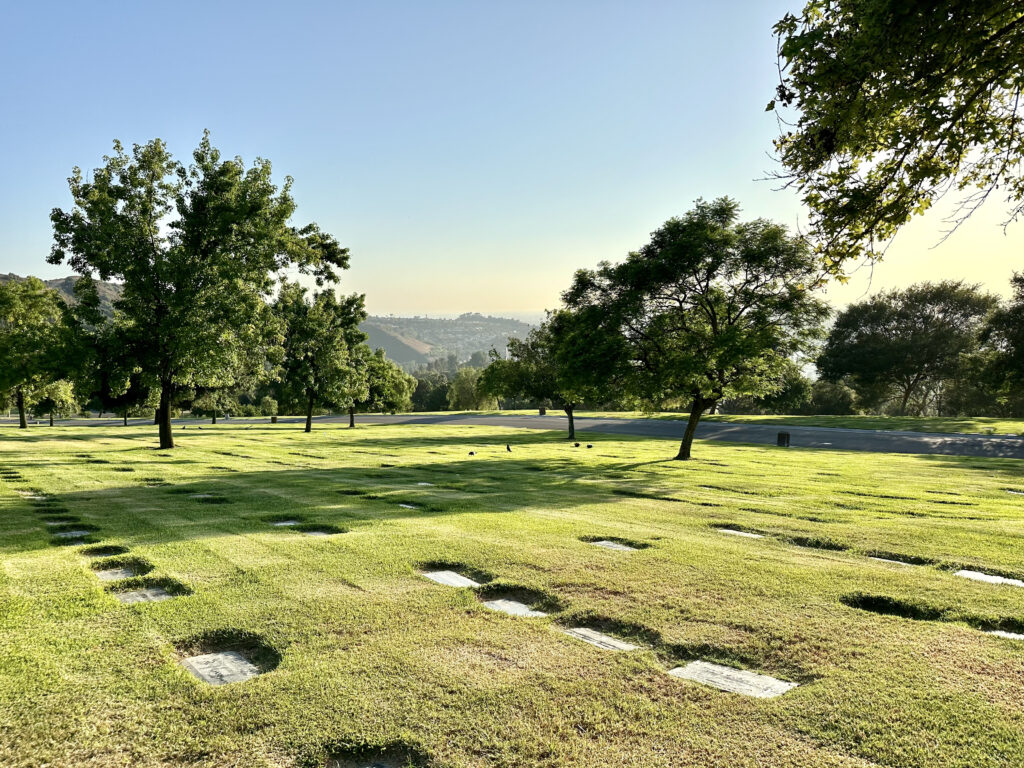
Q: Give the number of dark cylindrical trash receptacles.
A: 3